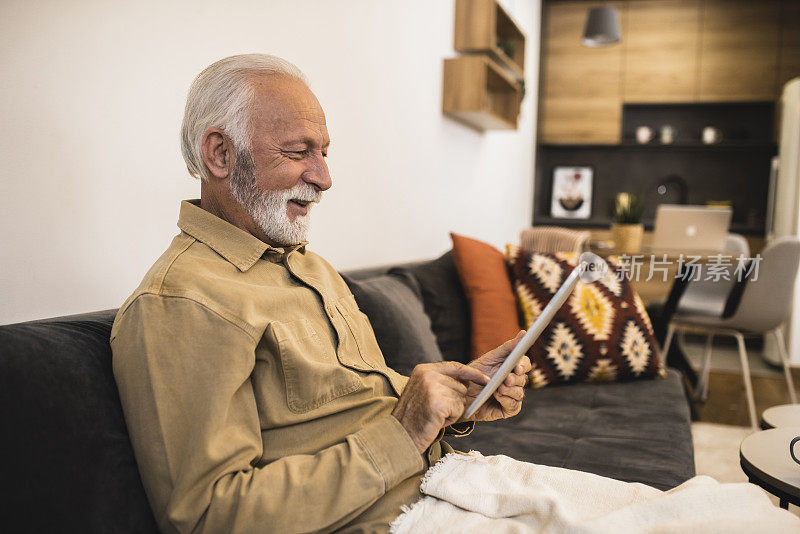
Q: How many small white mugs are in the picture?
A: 3